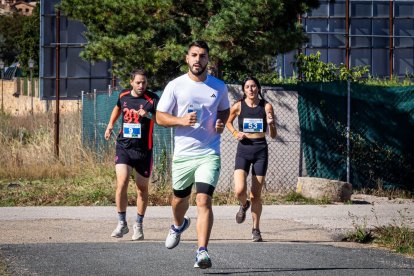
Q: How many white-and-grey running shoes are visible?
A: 2